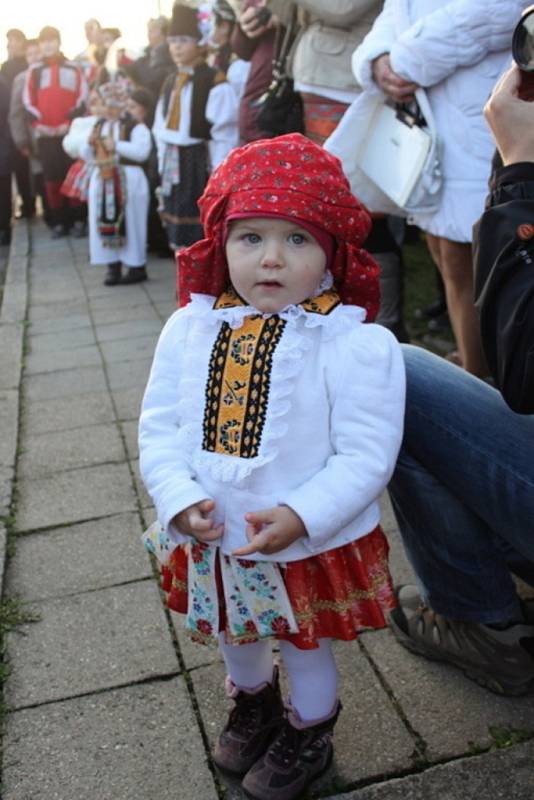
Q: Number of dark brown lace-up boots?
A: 2